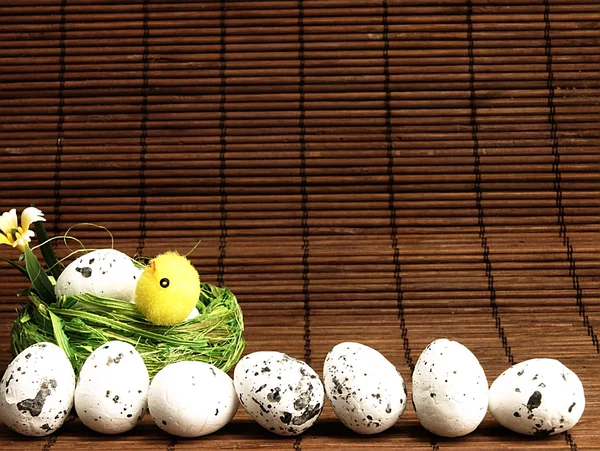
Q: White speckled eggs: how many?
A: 8